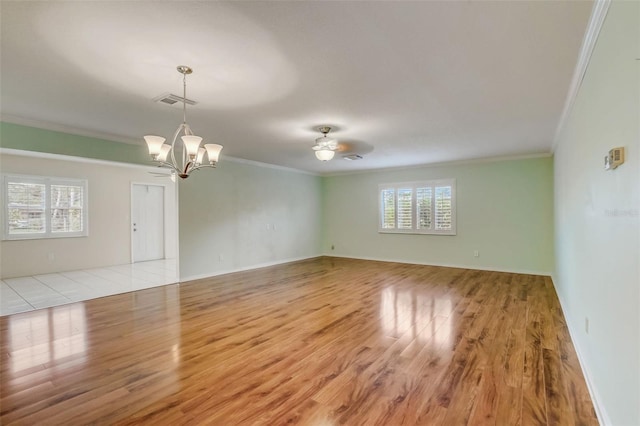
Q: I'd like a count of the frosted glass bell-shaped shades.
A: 5